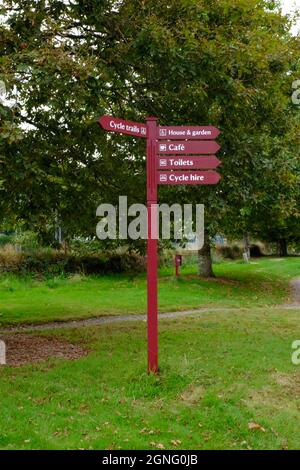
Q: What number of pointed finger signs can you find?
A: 5